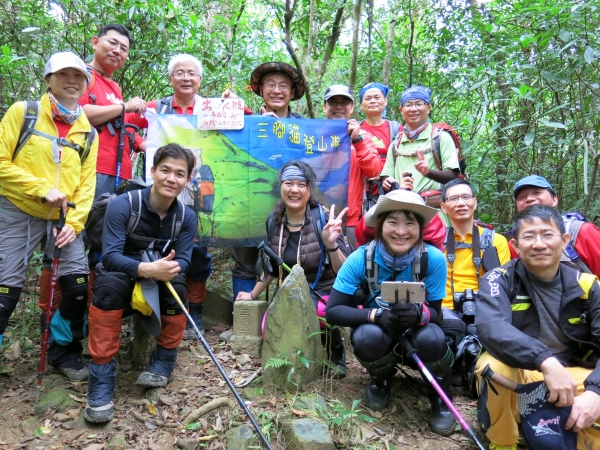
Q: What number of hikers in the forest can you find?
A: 13